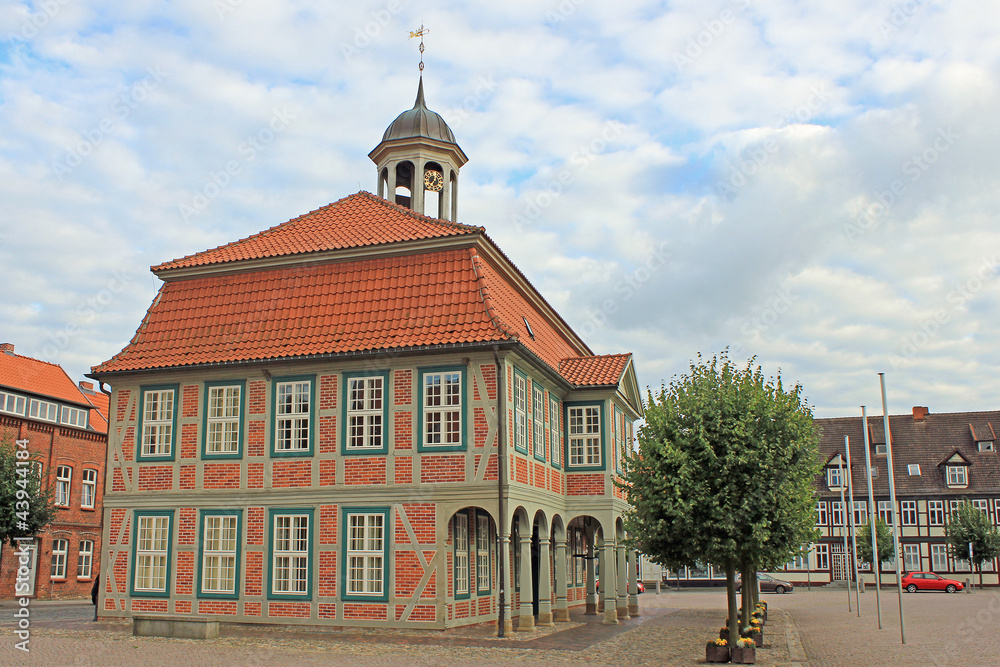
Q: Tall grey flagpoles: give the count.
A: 4